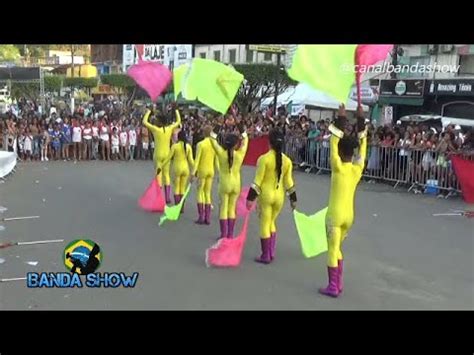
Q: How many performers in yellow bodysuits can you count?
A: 6